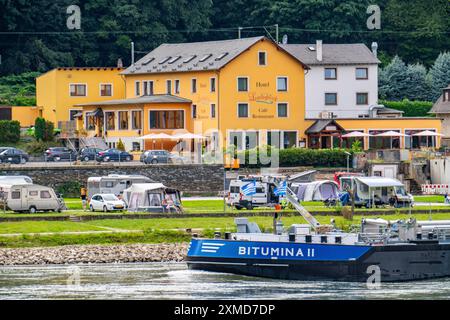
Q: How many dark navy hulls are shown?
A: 1